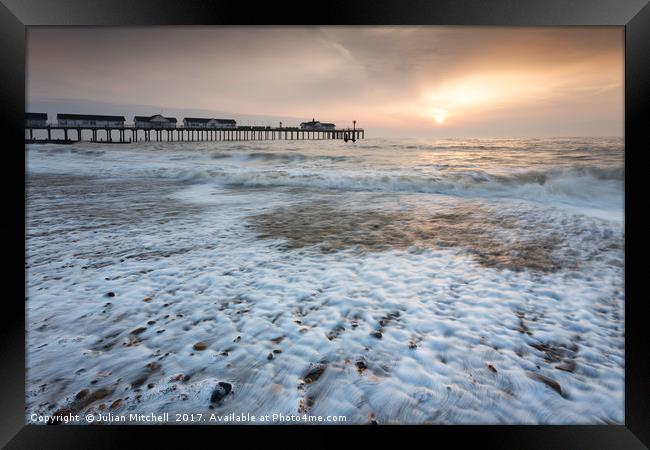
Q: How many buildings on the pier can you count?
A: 5